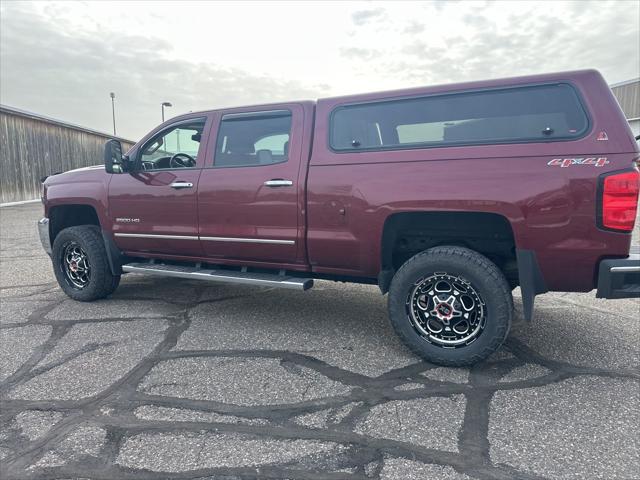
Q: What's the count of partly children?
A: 0